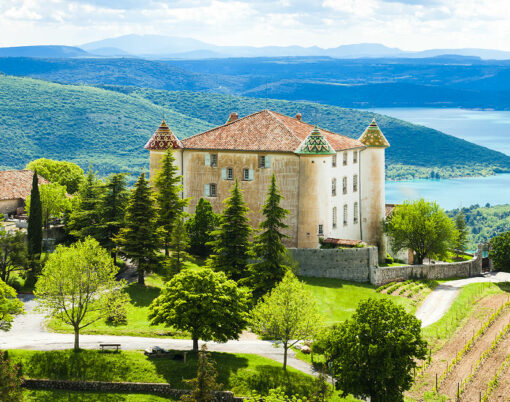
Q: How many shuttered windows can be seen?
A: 5